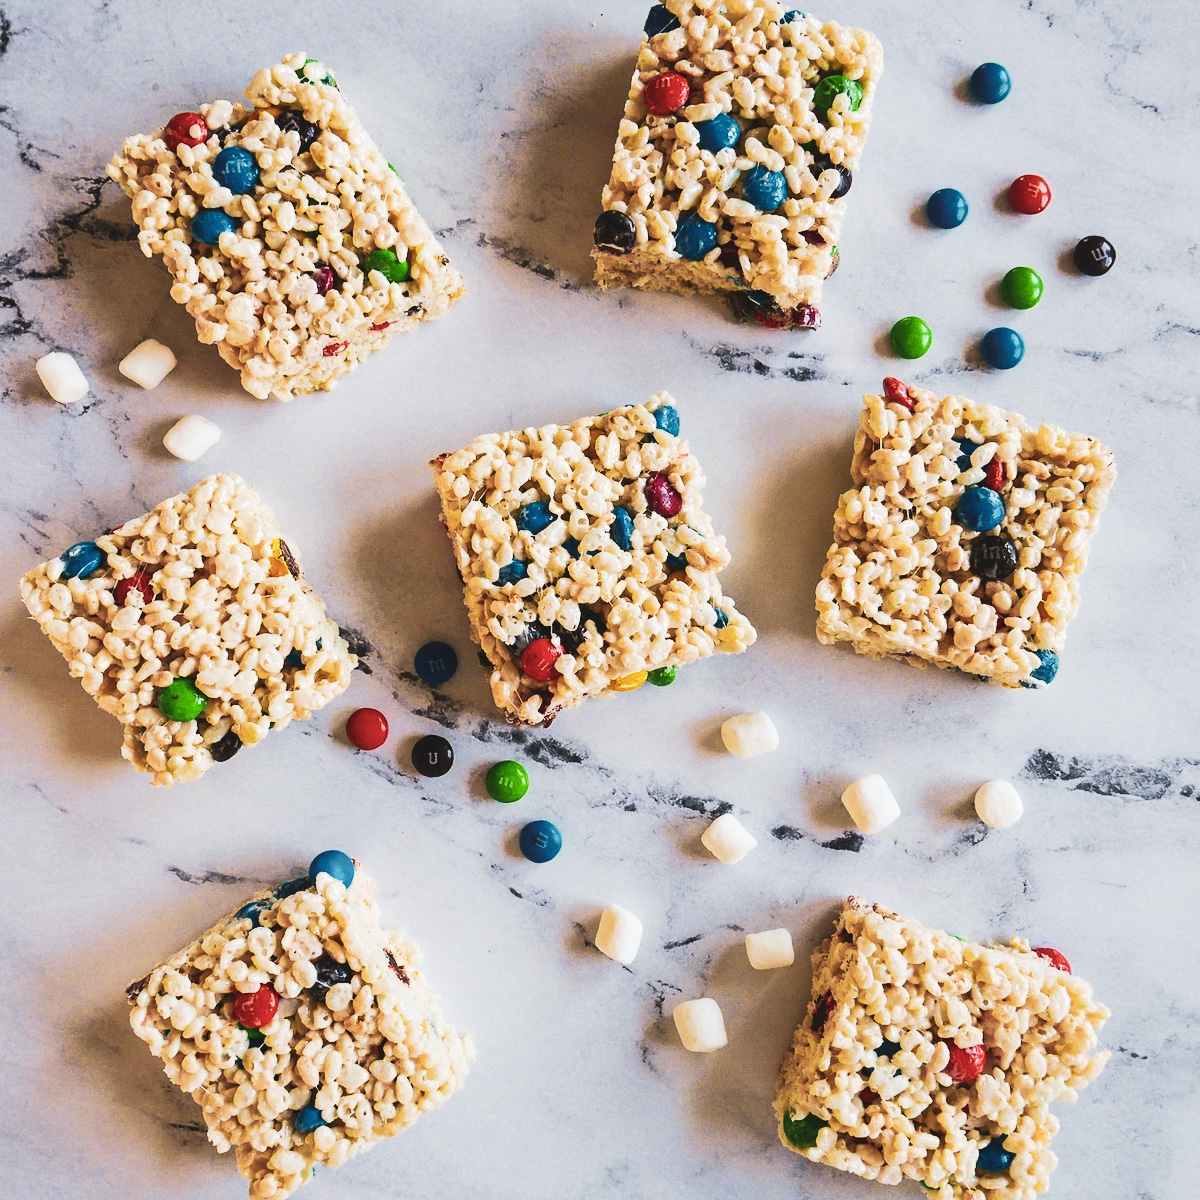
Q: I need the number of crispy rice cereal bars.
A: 7